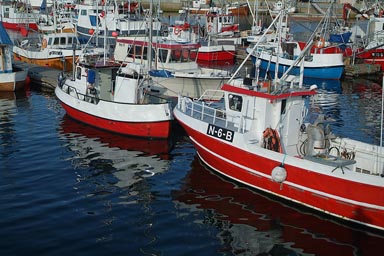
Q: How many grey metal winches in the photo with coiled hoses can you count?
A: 1